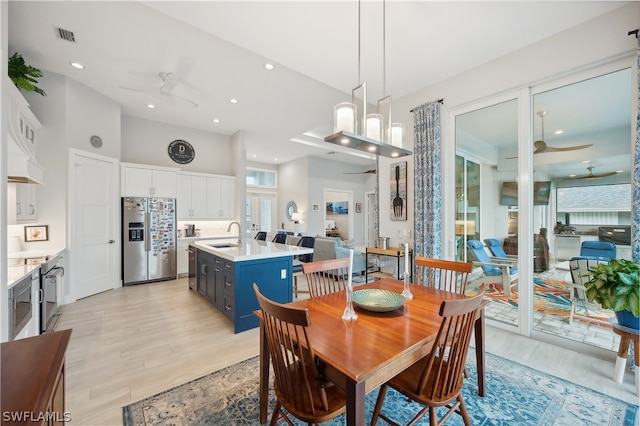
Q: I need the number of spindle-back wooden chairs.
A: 4